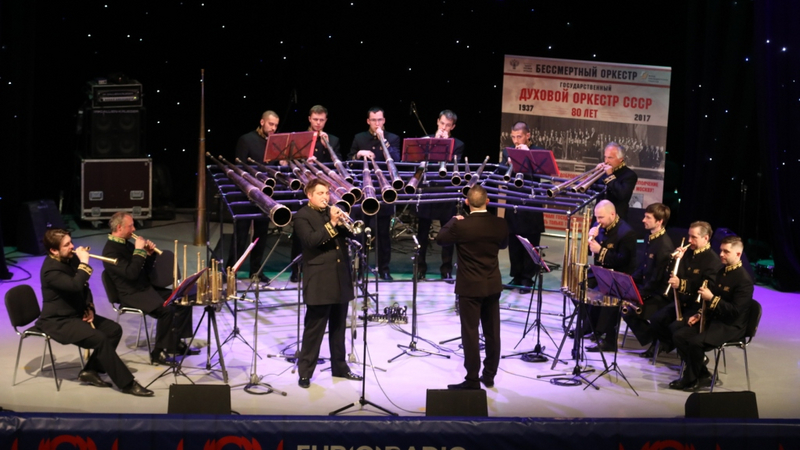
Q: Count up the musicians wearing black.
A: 14